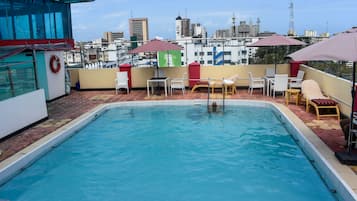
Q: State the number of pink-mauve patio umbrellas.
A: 3